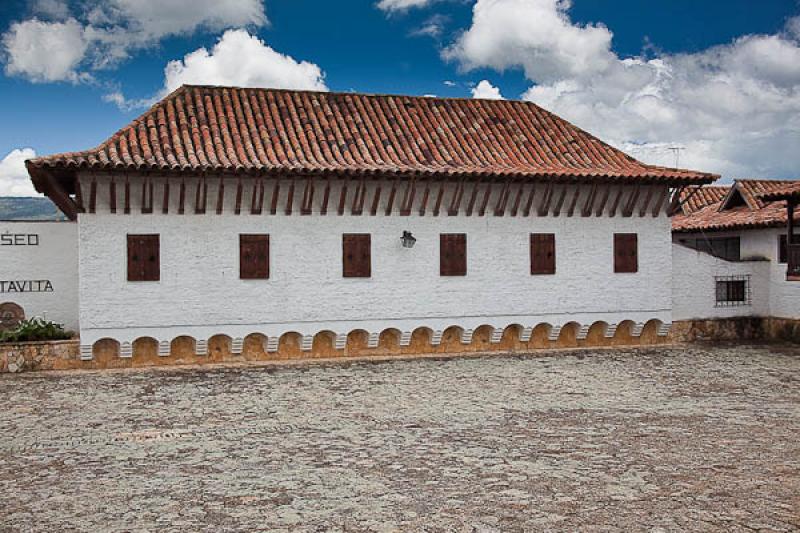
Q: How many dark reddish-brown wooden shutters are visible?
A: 6